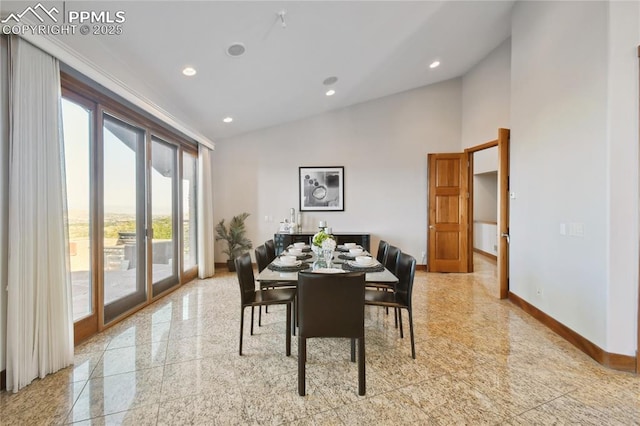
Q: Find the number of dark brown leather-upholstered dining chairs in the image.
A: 7